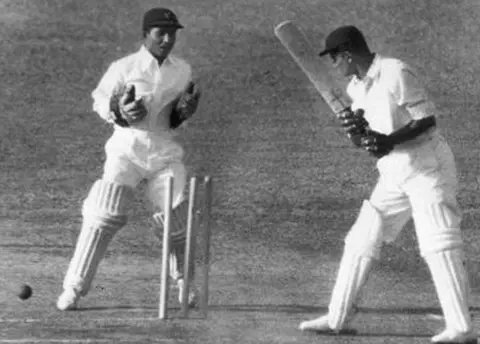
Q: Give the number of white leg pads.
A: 4